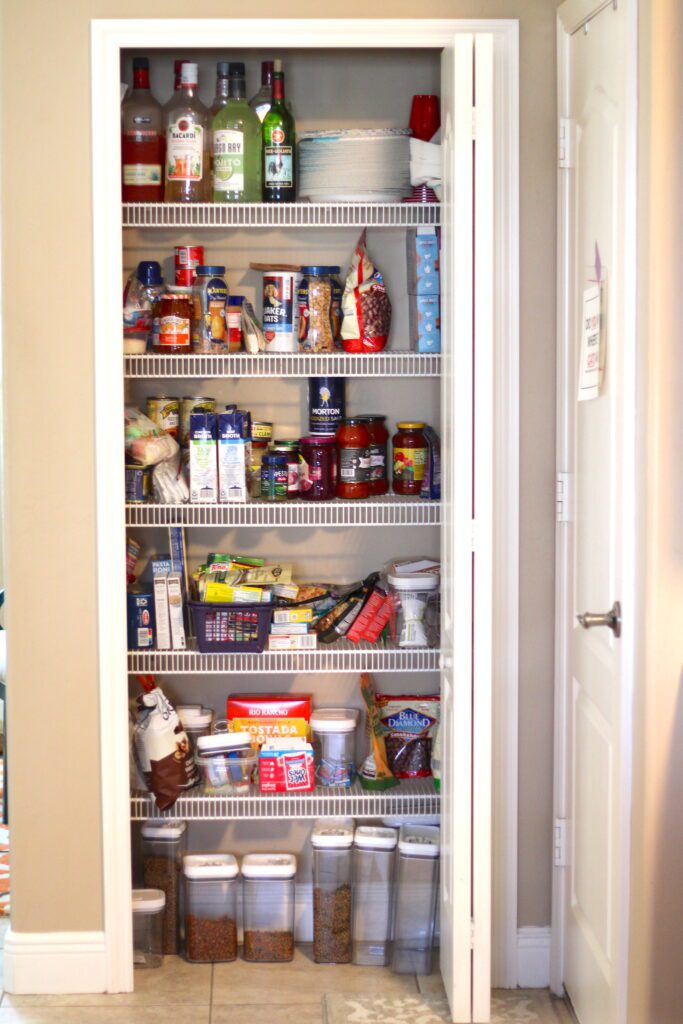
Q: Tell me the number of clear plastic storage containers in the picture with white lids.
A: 11